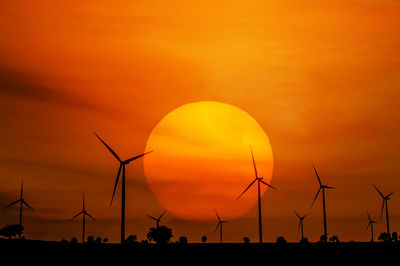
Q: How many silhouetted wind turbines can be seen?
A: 10